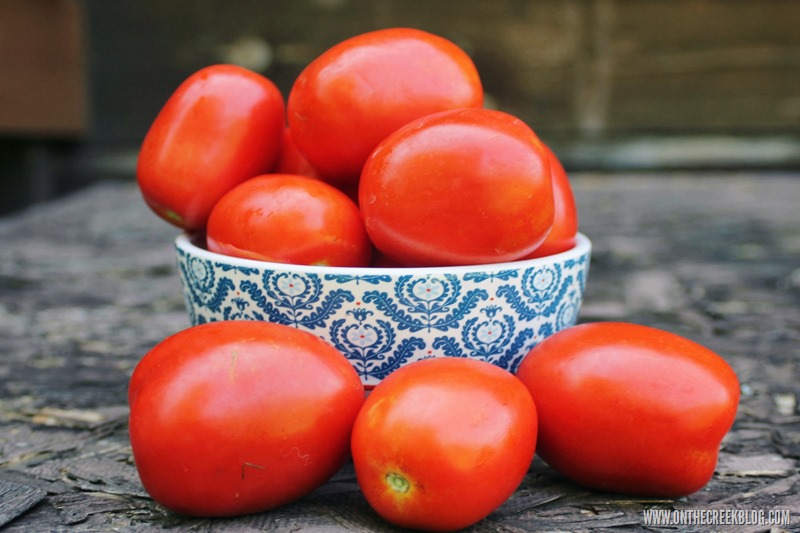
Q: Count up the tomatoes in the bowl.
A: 6